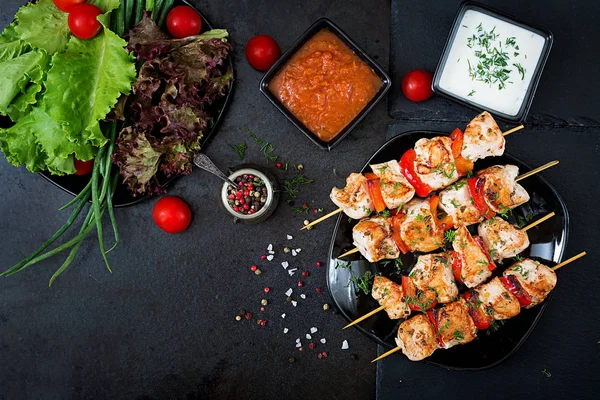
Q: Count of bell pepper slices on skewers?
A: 12